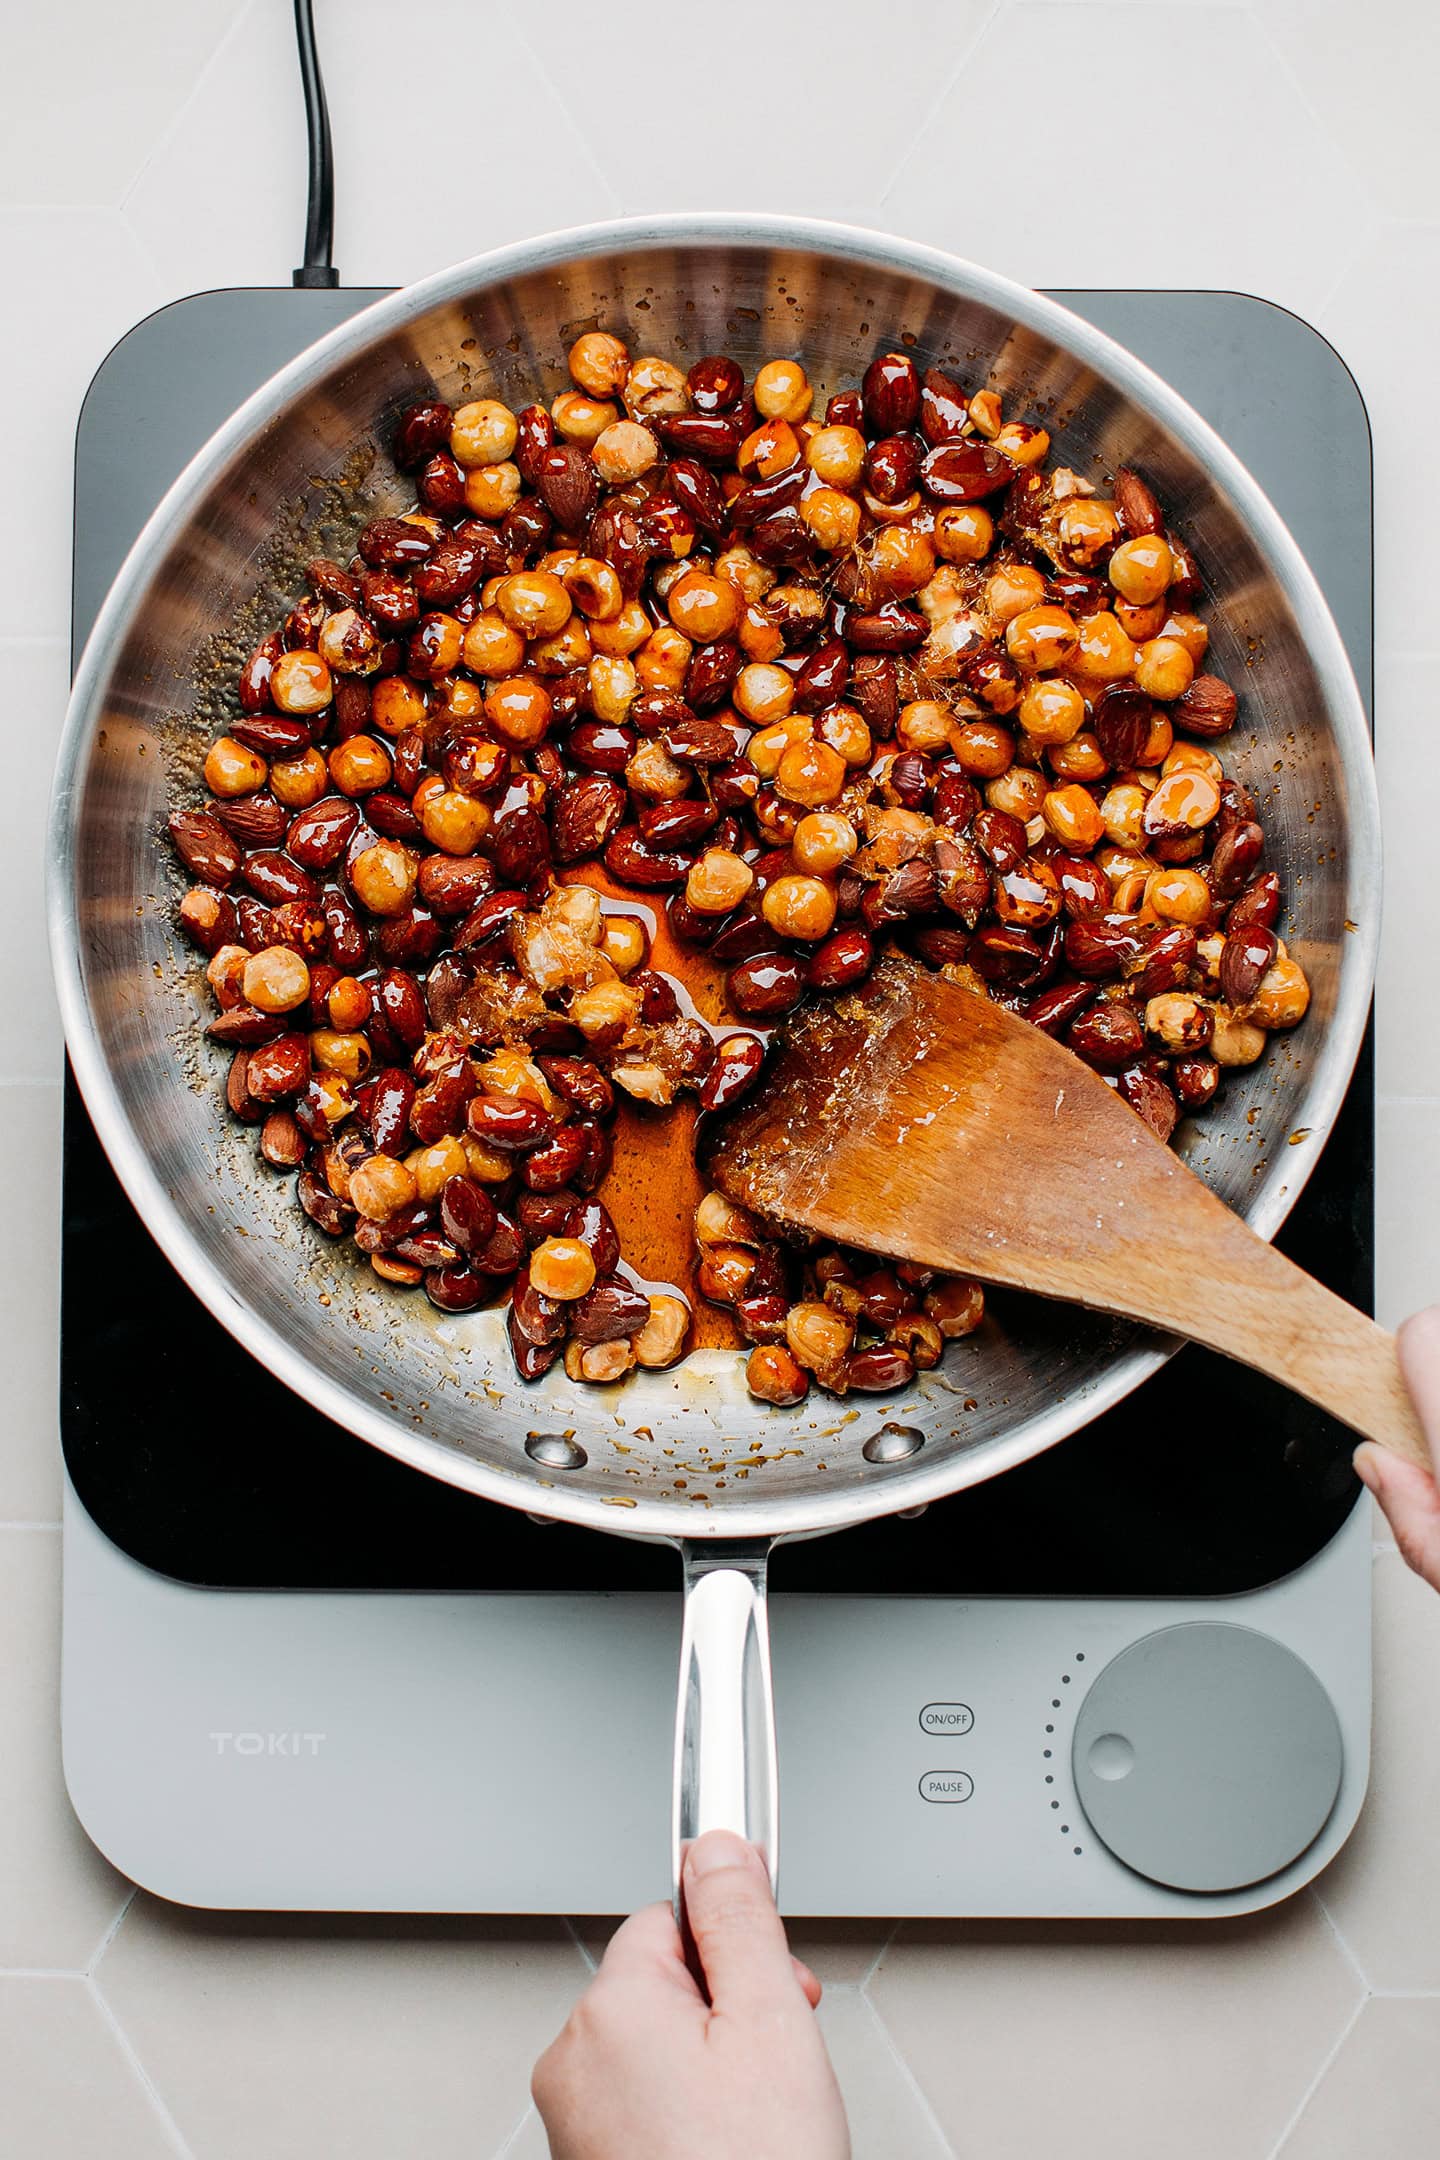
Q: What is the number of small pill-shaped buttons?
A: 2